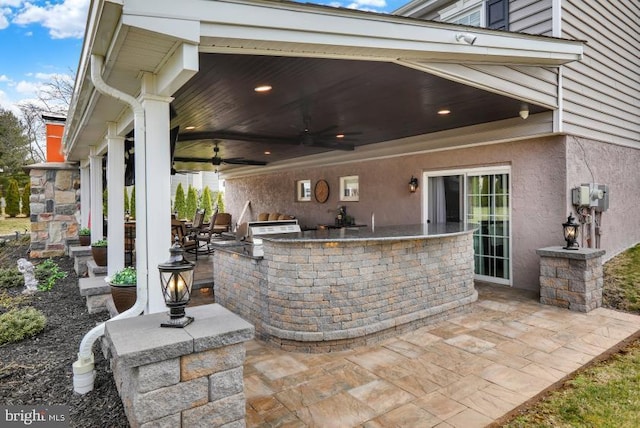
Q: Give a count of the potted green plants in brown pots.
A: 3